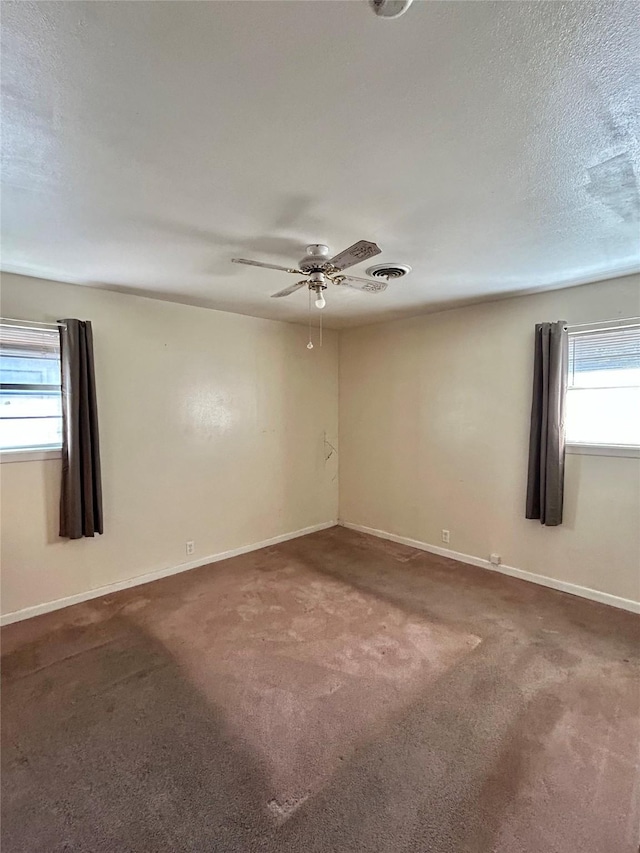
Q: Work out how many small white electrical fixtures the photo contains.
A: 3